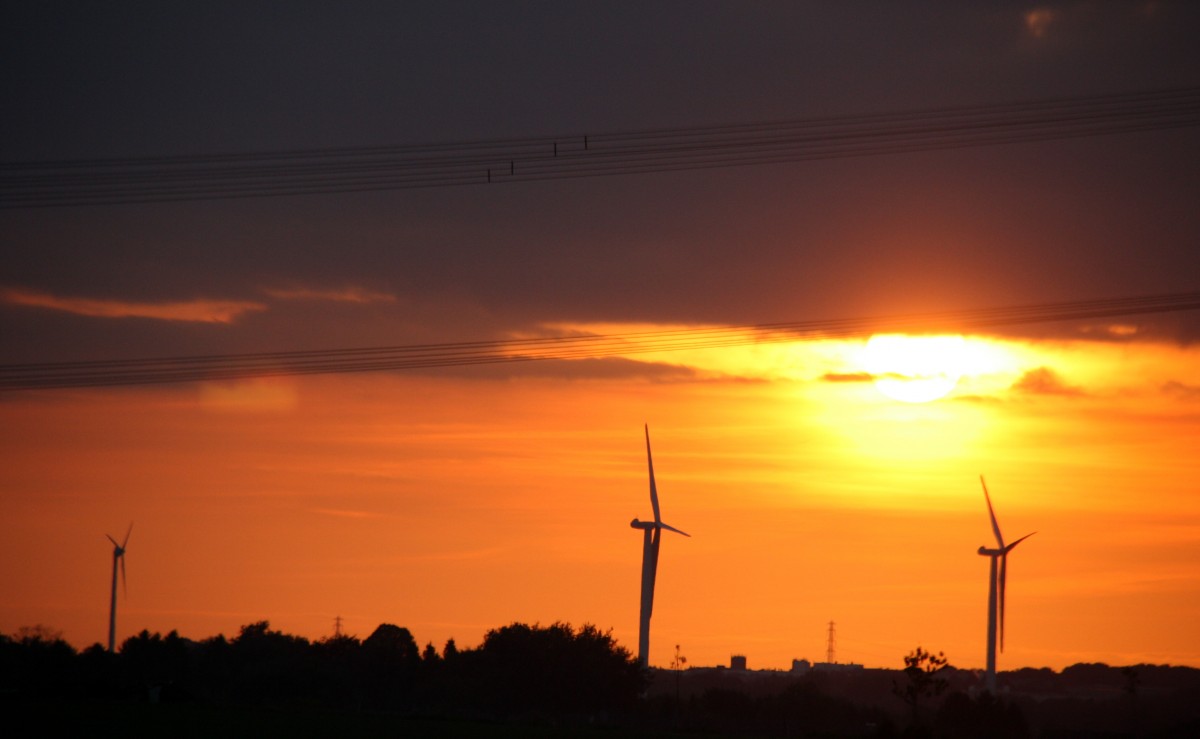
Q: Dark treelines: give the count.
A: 1